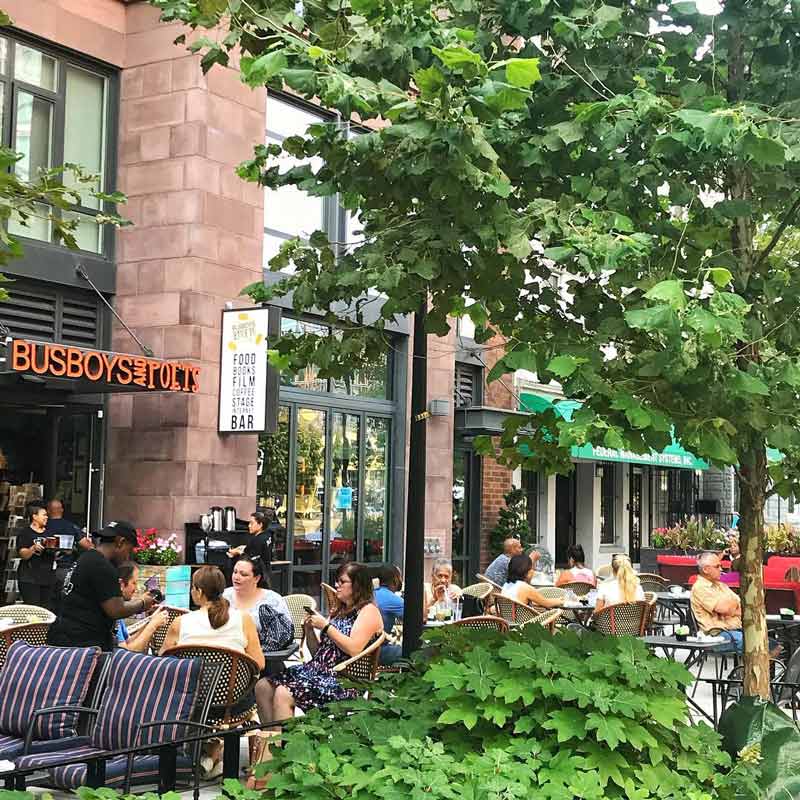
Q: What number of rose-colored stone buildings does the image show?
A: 1